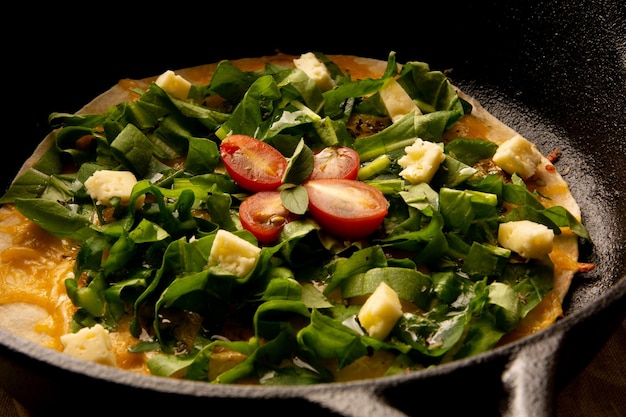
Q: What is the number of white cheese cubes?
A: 10